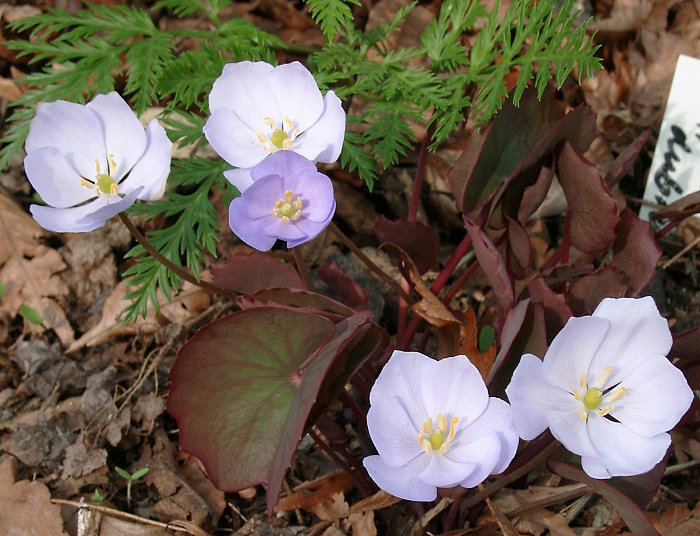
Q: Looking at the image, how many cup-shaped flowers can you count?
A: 5